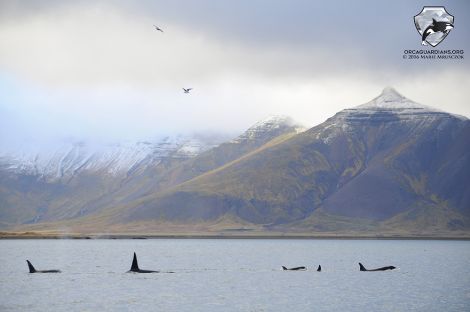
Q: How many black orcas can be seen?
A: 5